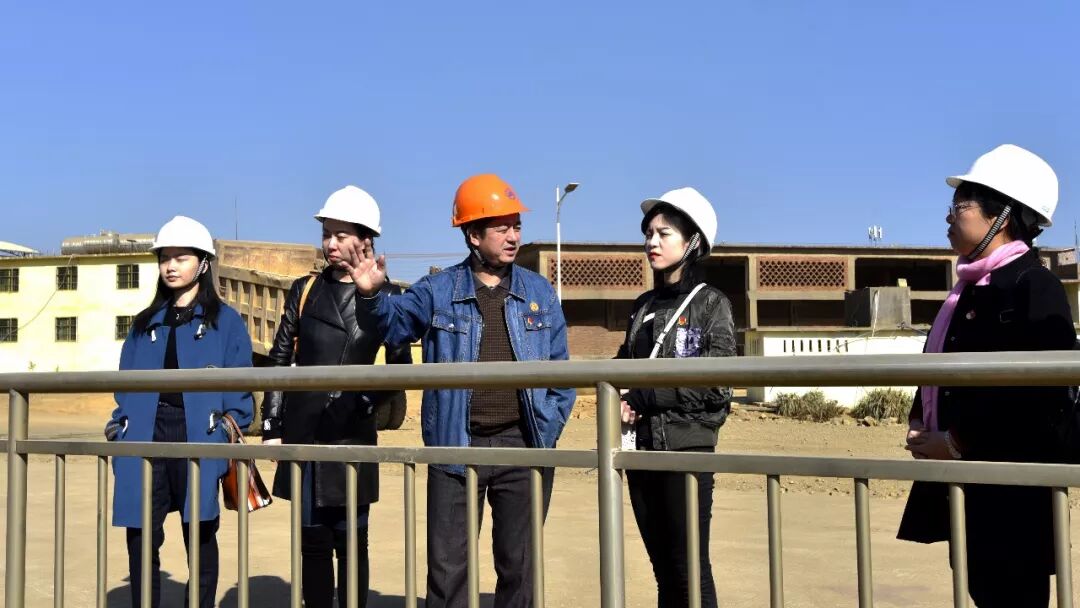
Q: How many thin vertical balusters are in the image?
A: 15